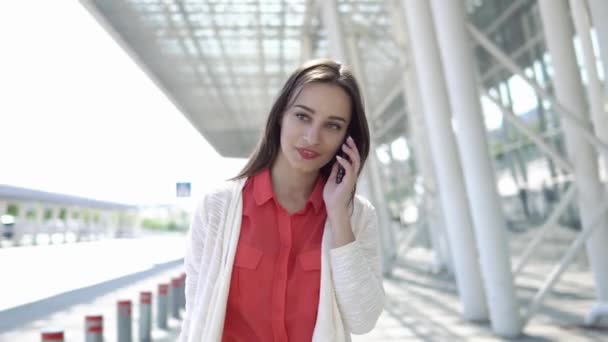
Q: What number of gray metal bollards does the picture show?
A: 7